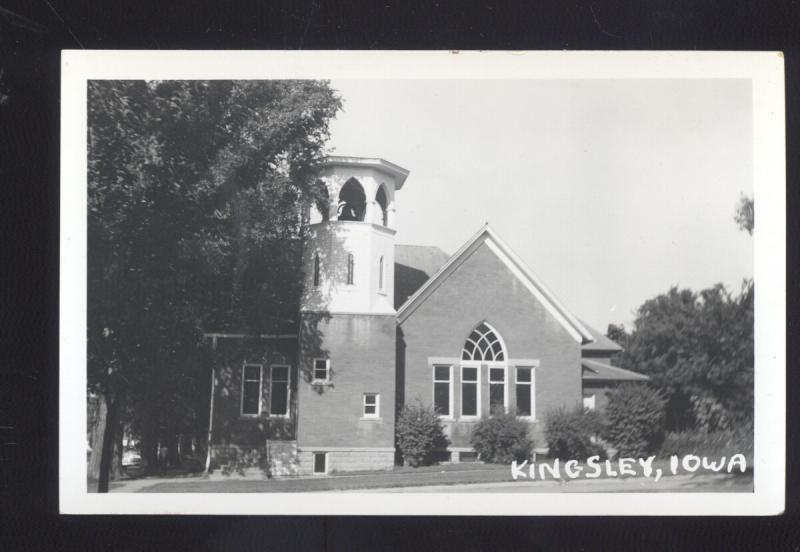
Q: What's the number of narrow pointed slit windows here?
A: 3